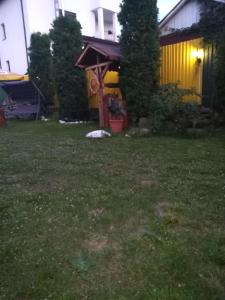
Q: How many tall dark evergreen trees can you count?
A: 3